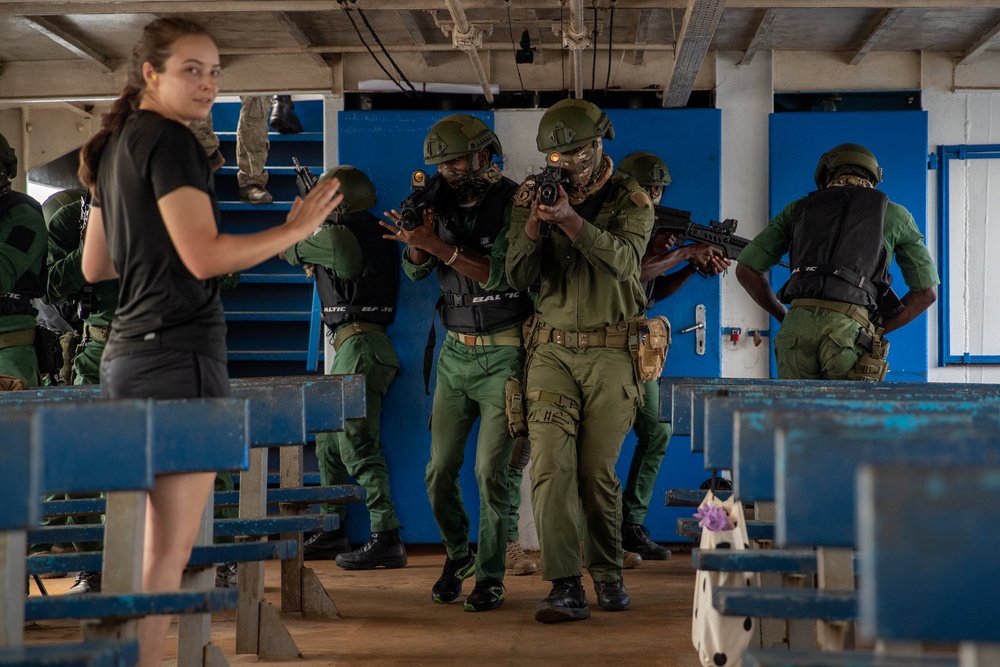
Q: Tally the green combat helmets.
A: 7